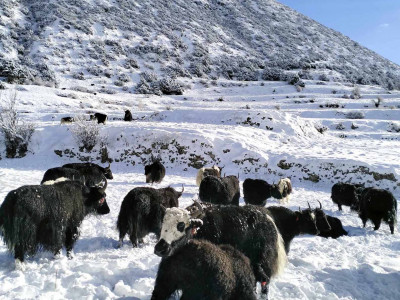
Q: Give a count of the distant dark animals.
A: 3